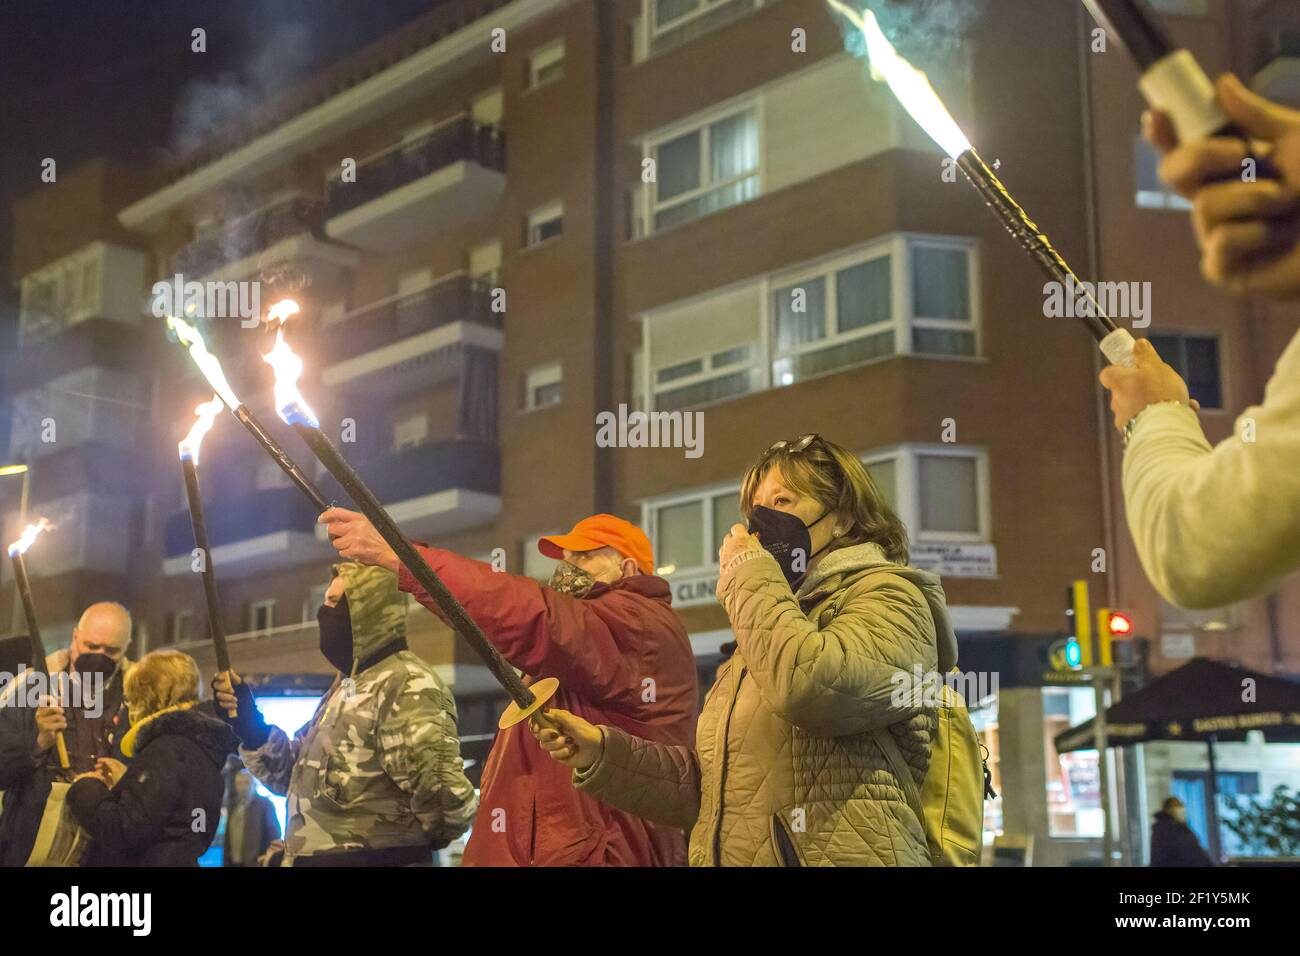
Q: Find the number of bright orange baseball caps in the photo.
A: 1